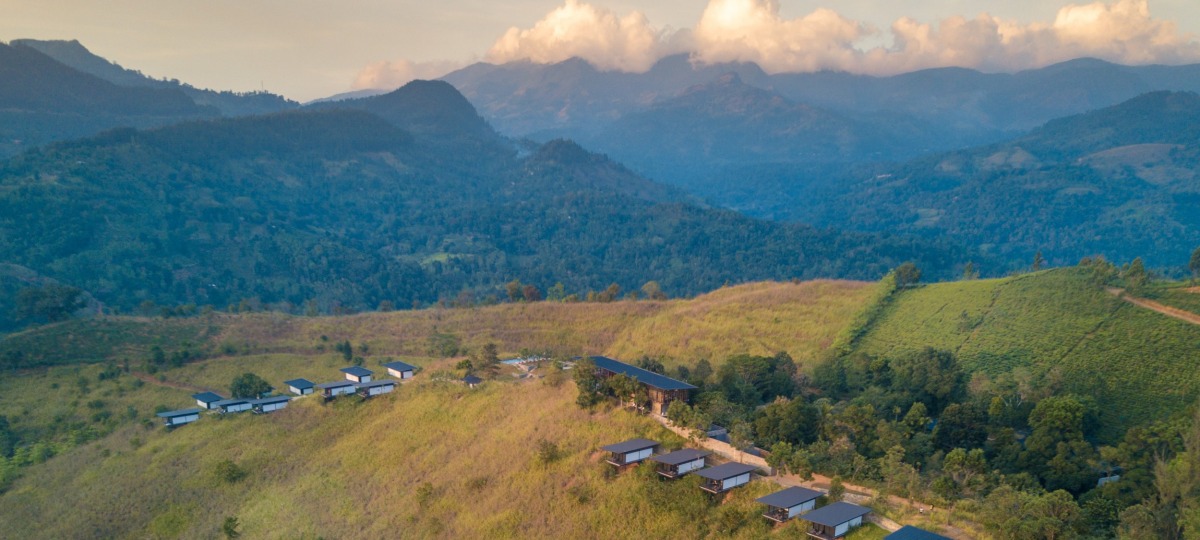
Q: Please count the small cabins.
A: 15